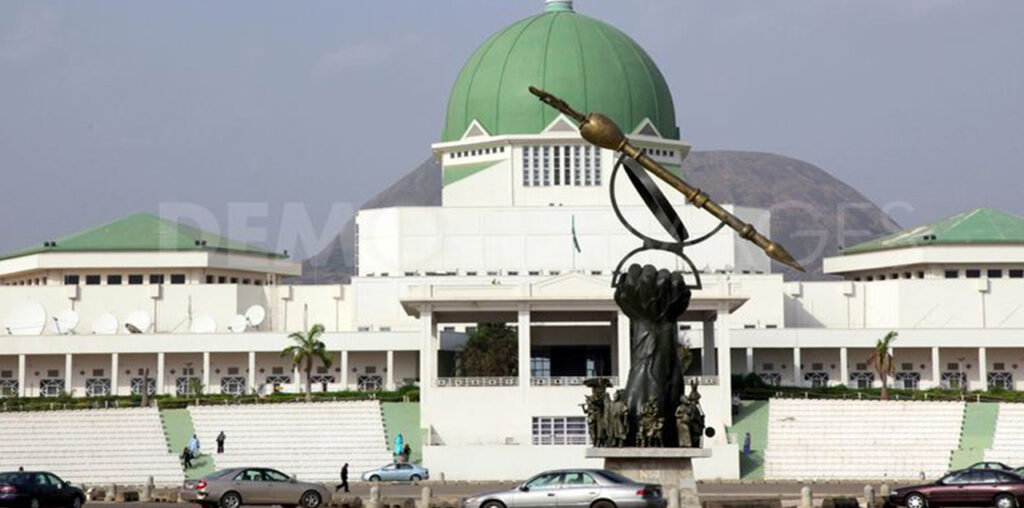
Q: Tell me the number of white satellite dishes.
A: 7